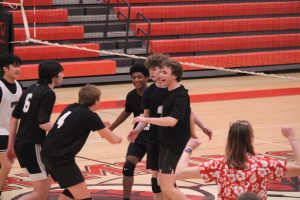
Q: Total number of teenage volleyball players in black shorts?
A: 6